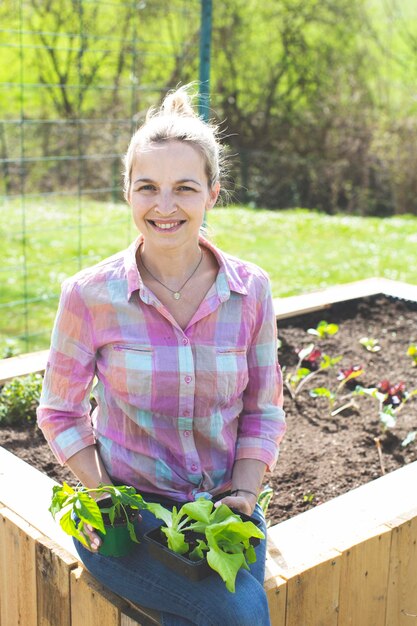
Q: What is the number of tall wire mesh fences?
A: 1